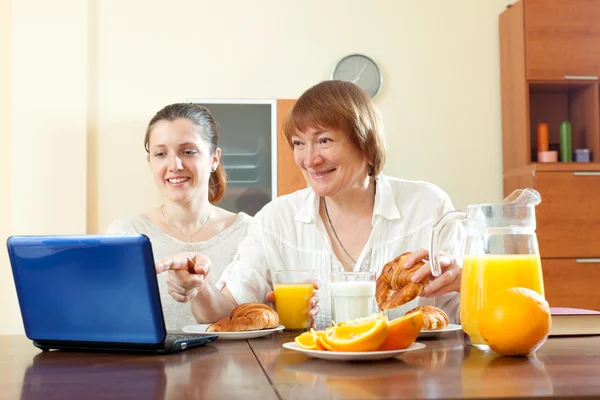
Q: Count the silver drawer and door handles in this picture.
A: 3